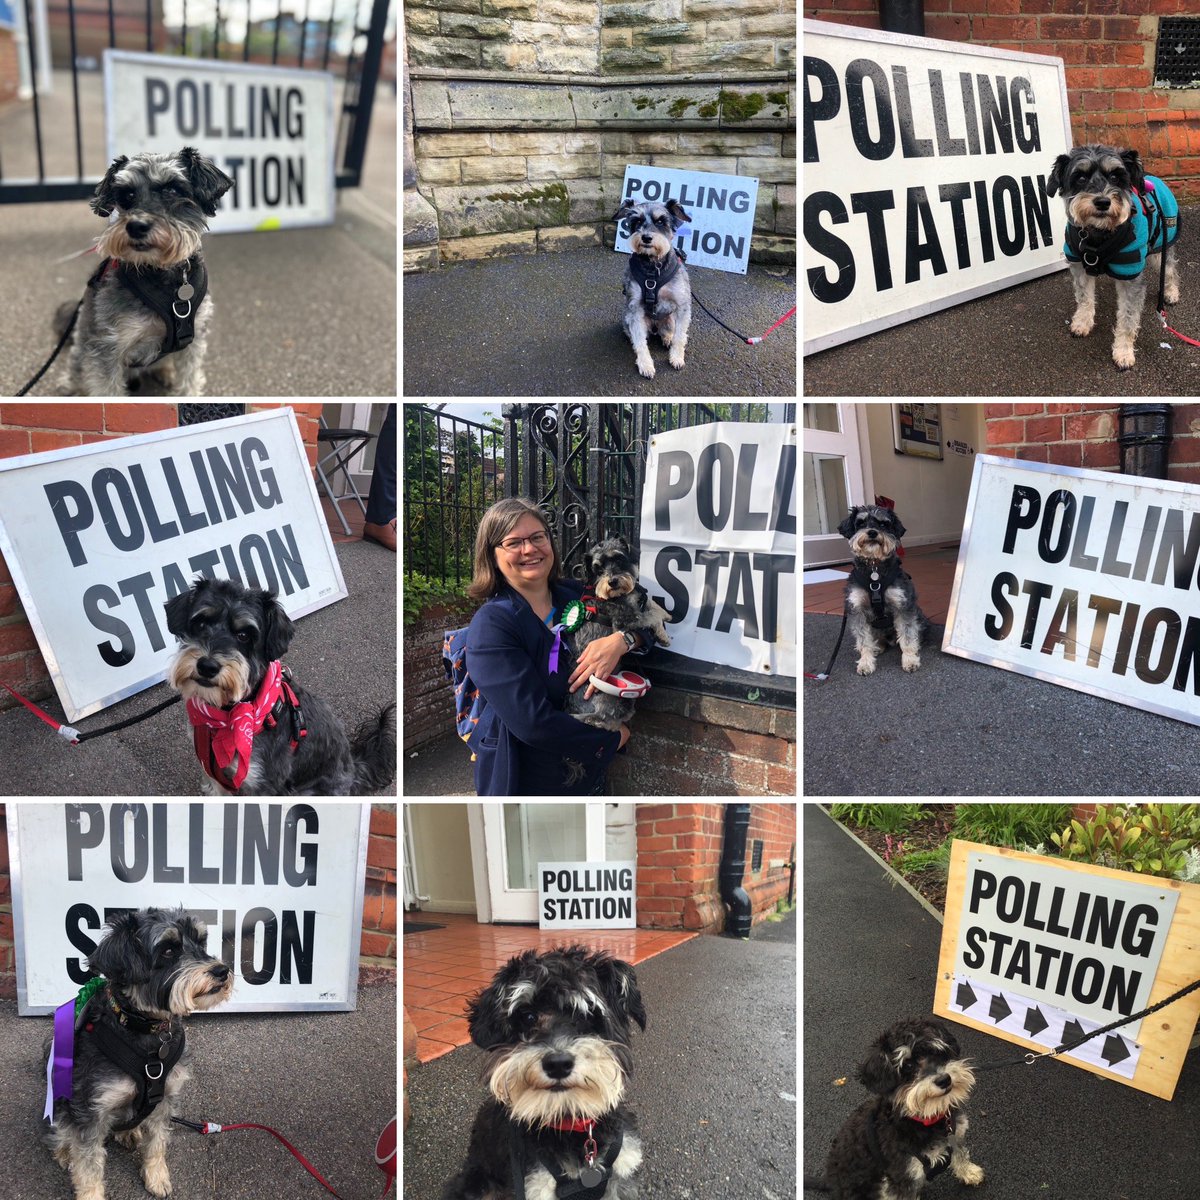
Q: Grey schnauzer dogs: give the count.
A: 9